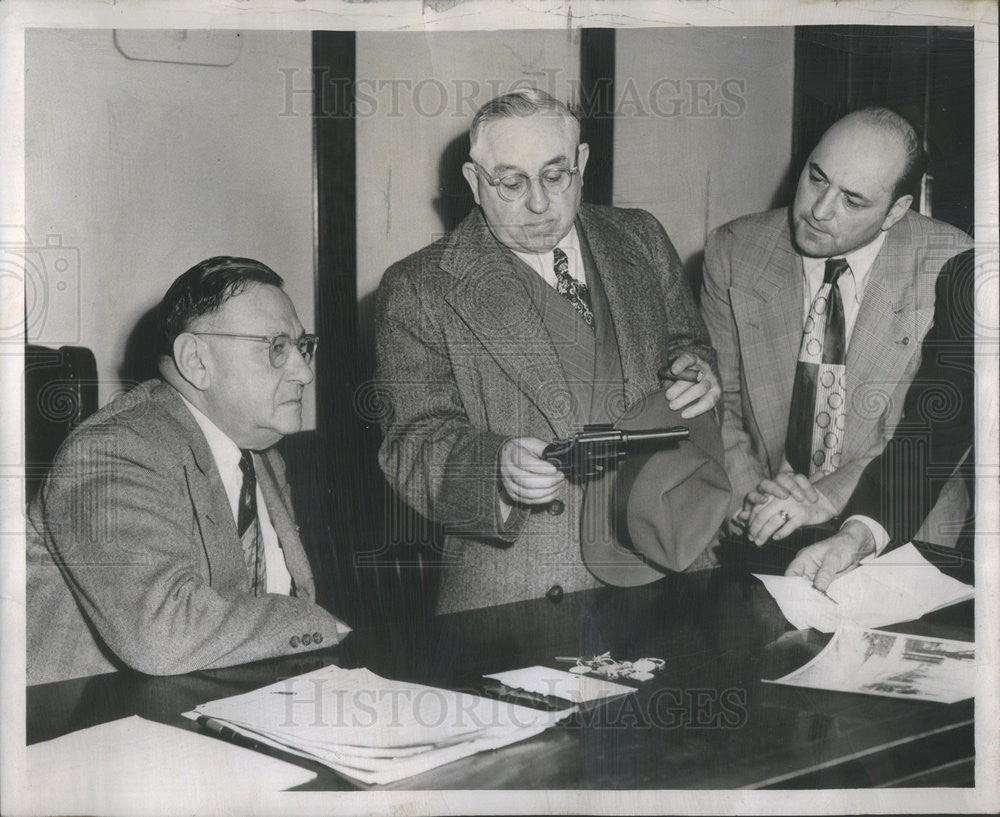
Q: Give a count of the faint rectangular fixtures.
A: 1